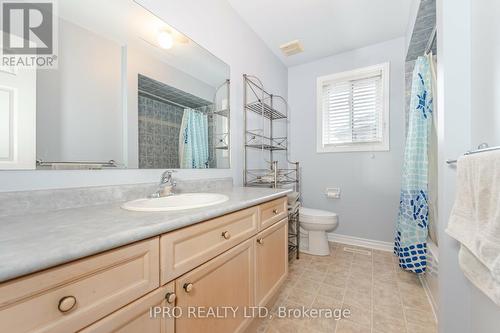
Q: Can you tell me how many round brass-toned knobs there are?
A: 6